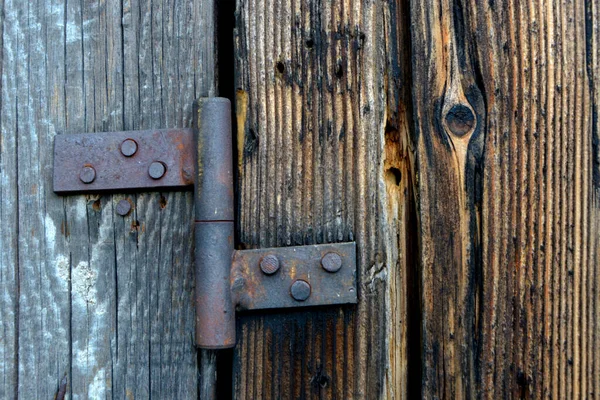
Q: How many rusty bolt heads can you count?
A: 7